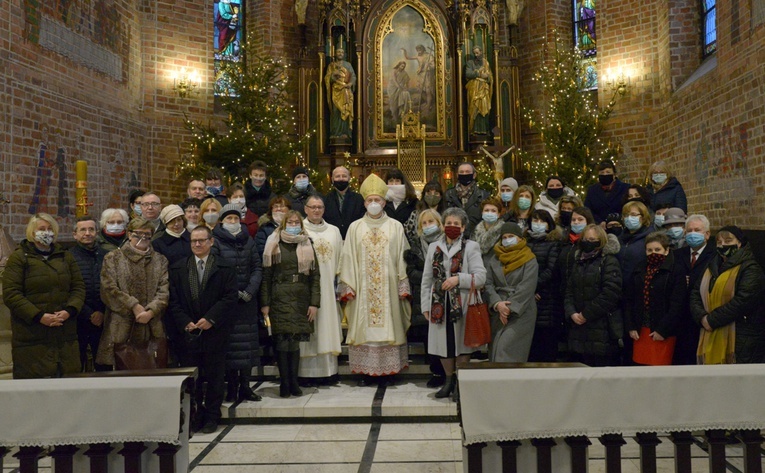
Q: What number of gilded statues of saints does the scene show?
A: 2